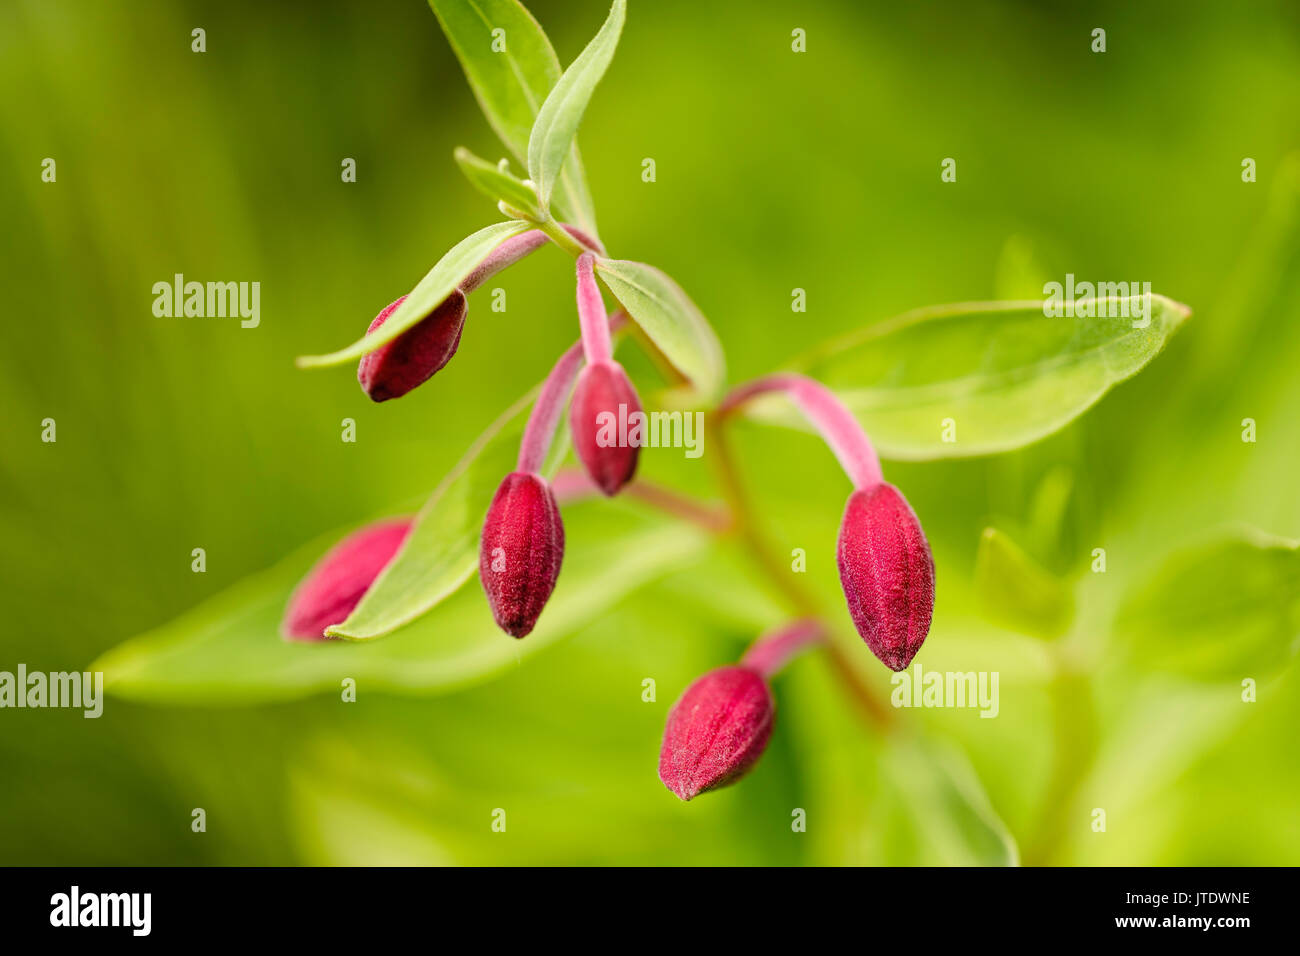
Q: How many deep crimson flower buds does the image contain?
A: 6